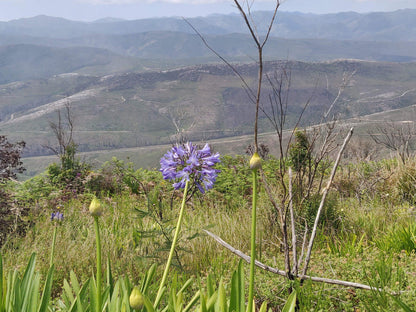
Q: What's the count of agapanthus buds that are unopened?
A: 3